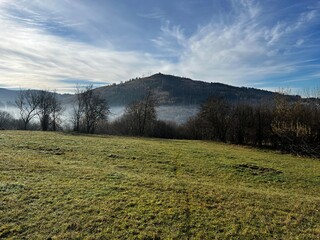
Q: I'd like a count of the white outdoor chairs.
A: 0